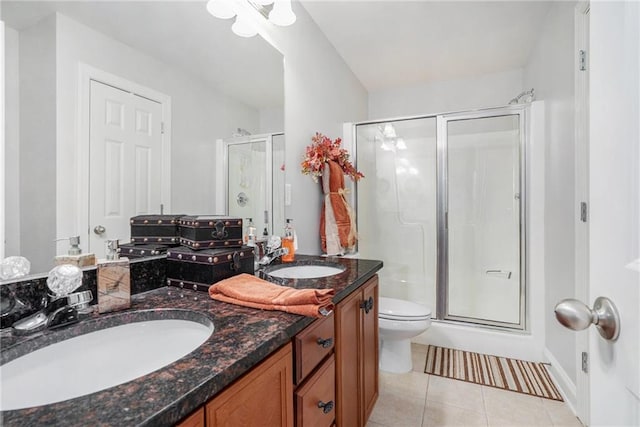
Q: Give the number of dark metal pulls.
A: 4